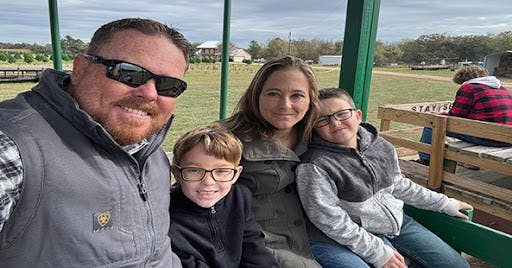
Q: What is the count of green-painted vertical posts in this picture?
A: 3